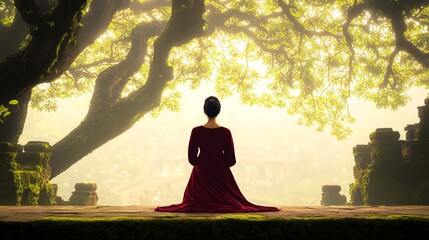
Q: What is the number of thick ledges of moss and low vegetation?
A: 1